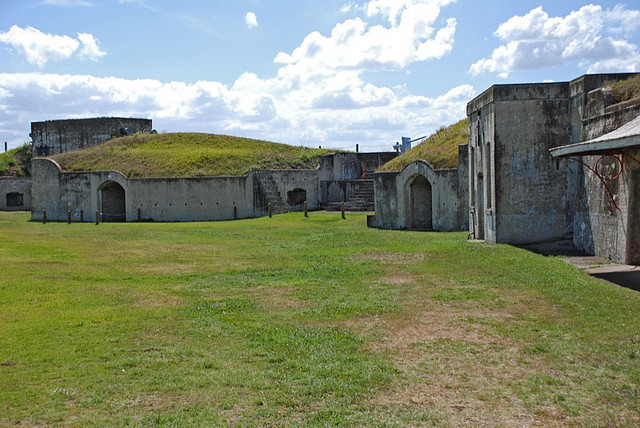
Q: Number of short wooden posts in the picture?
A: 9